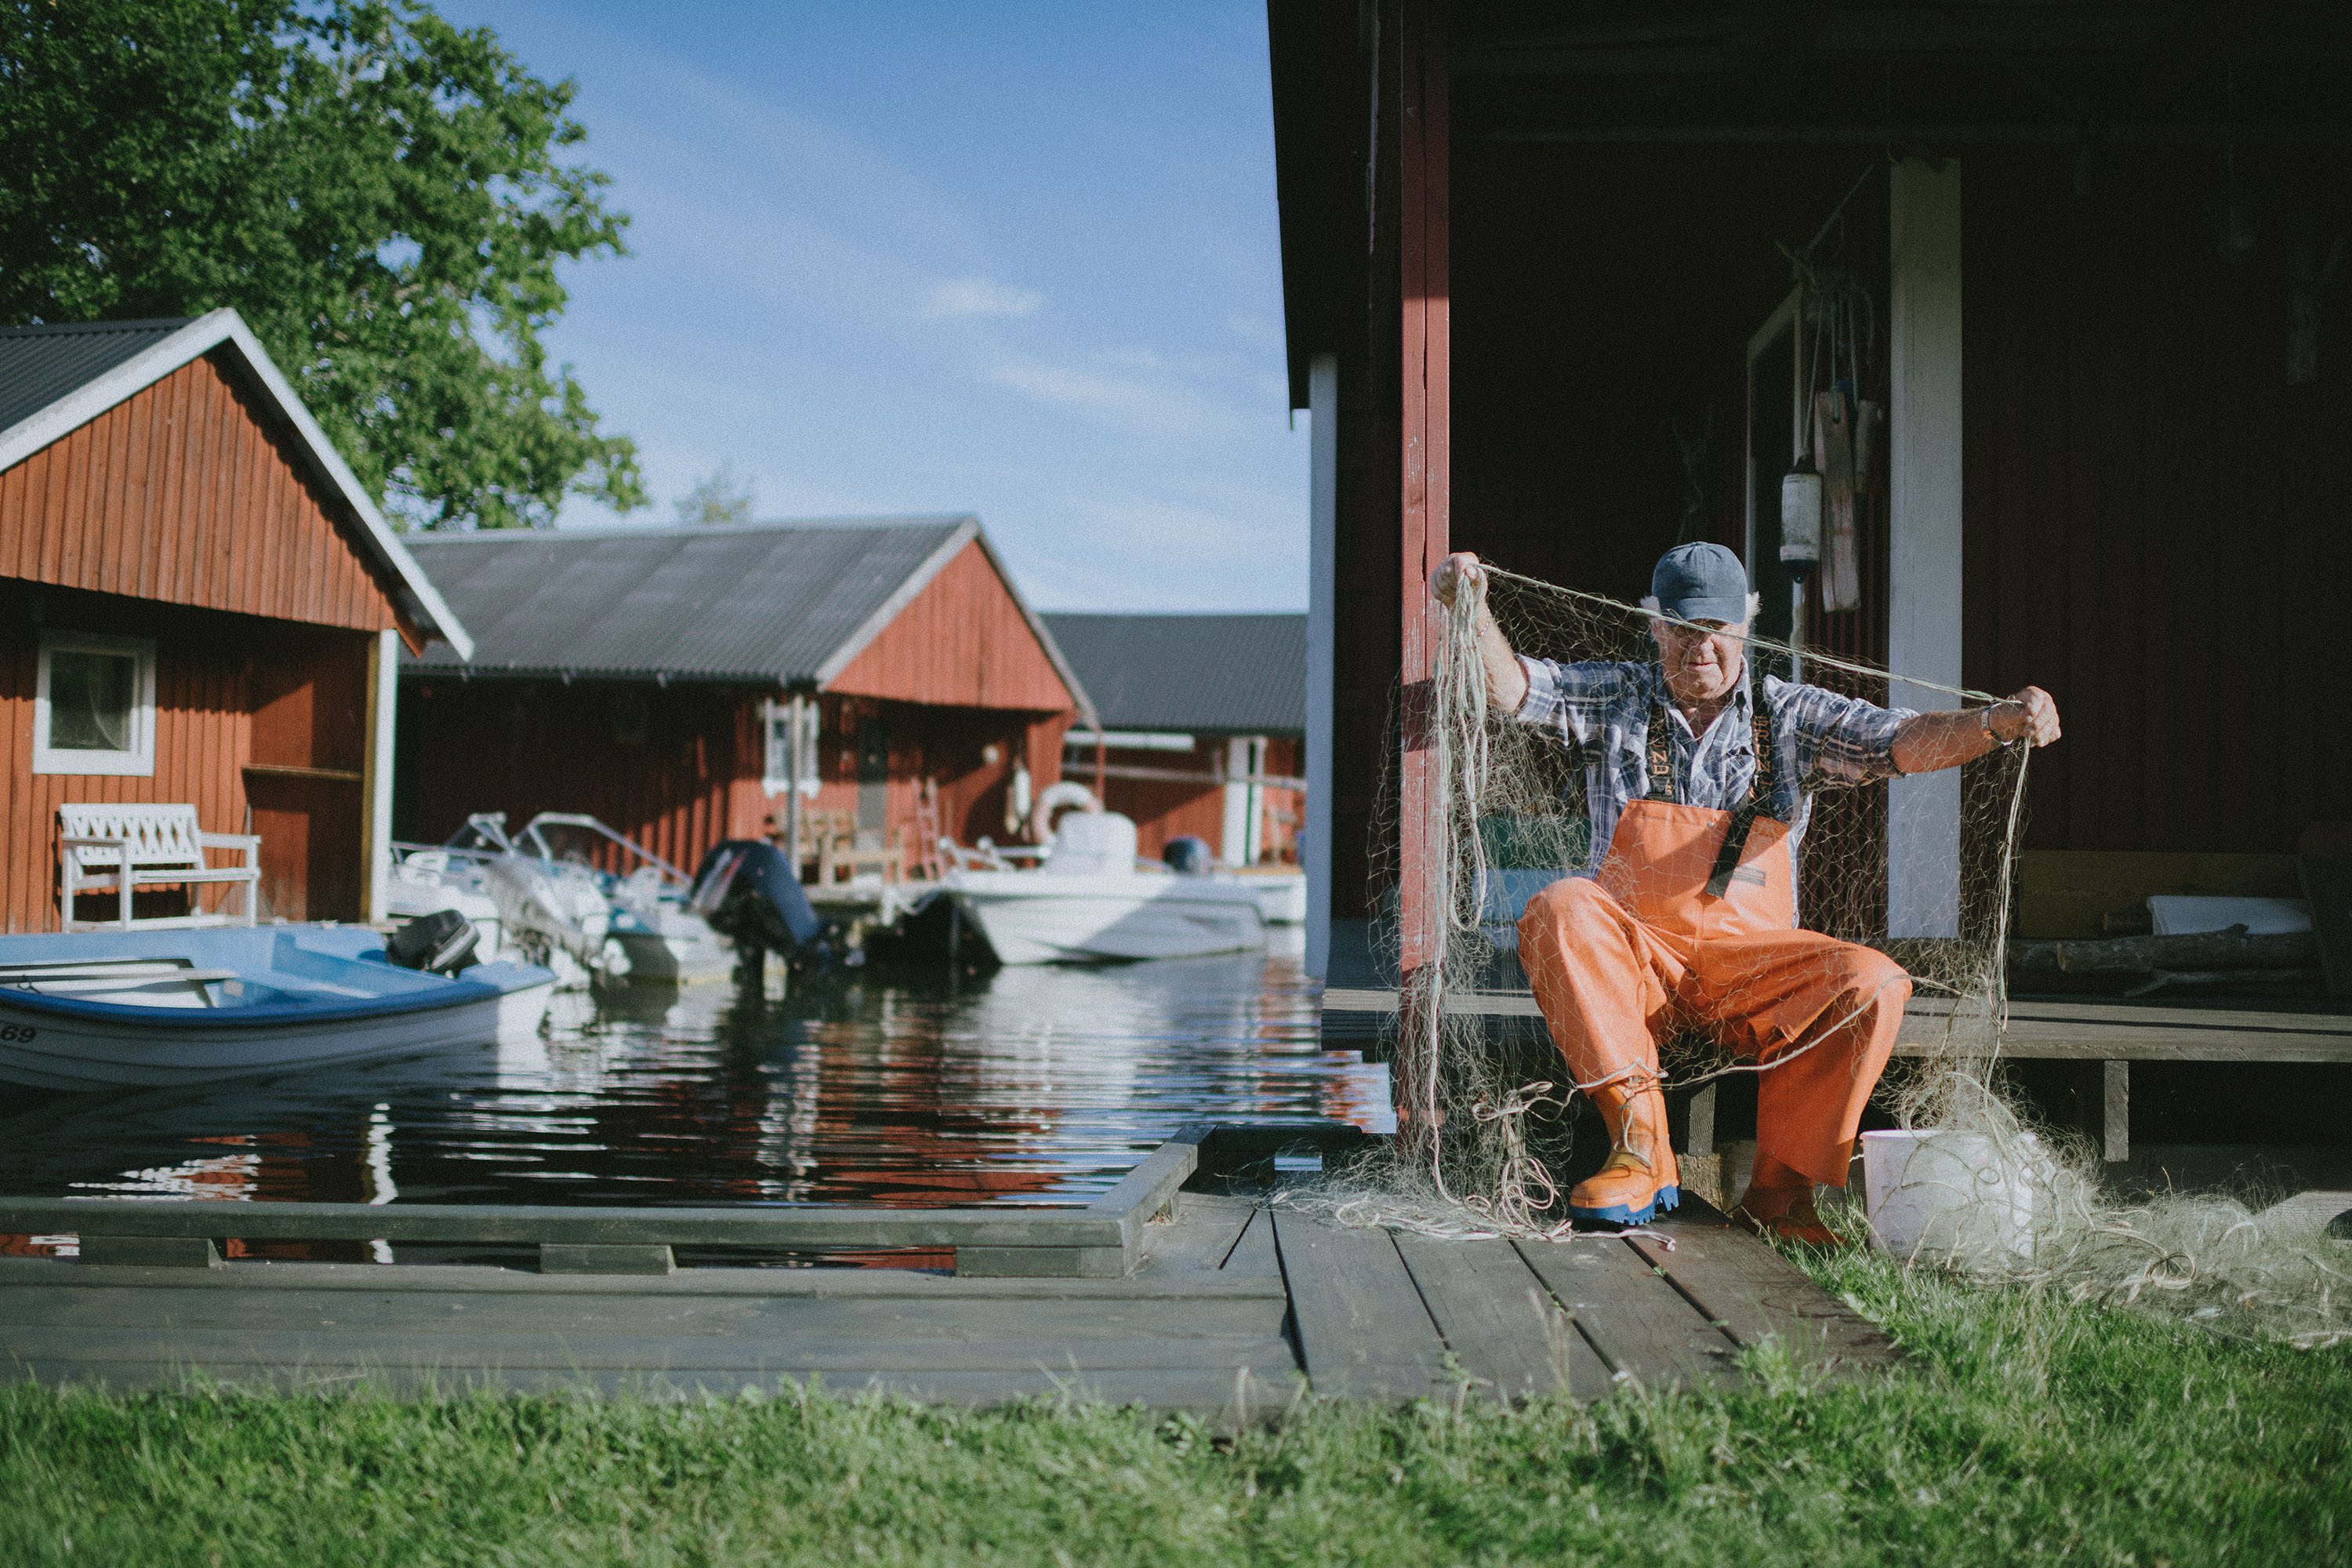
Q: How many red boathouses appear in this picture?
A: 4